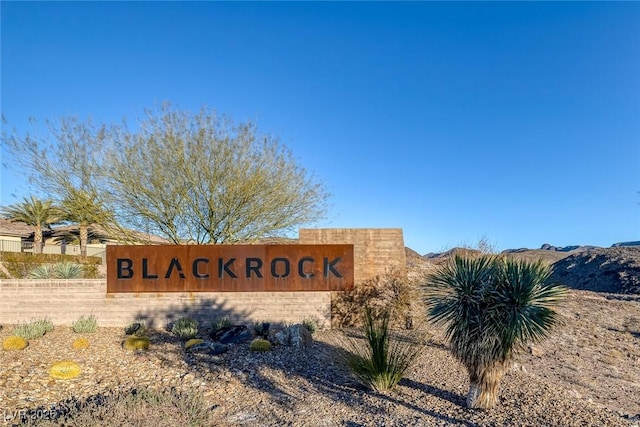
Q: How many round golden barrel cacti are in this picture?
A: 6